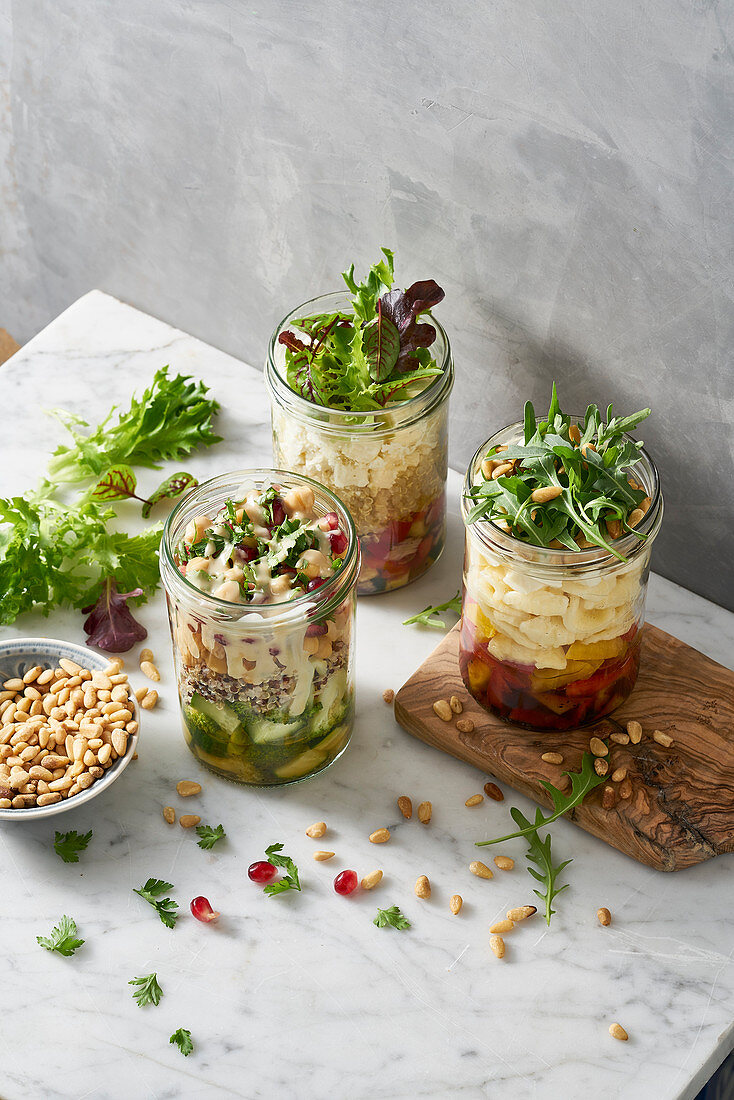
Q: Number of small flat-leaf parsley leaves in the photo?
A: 8